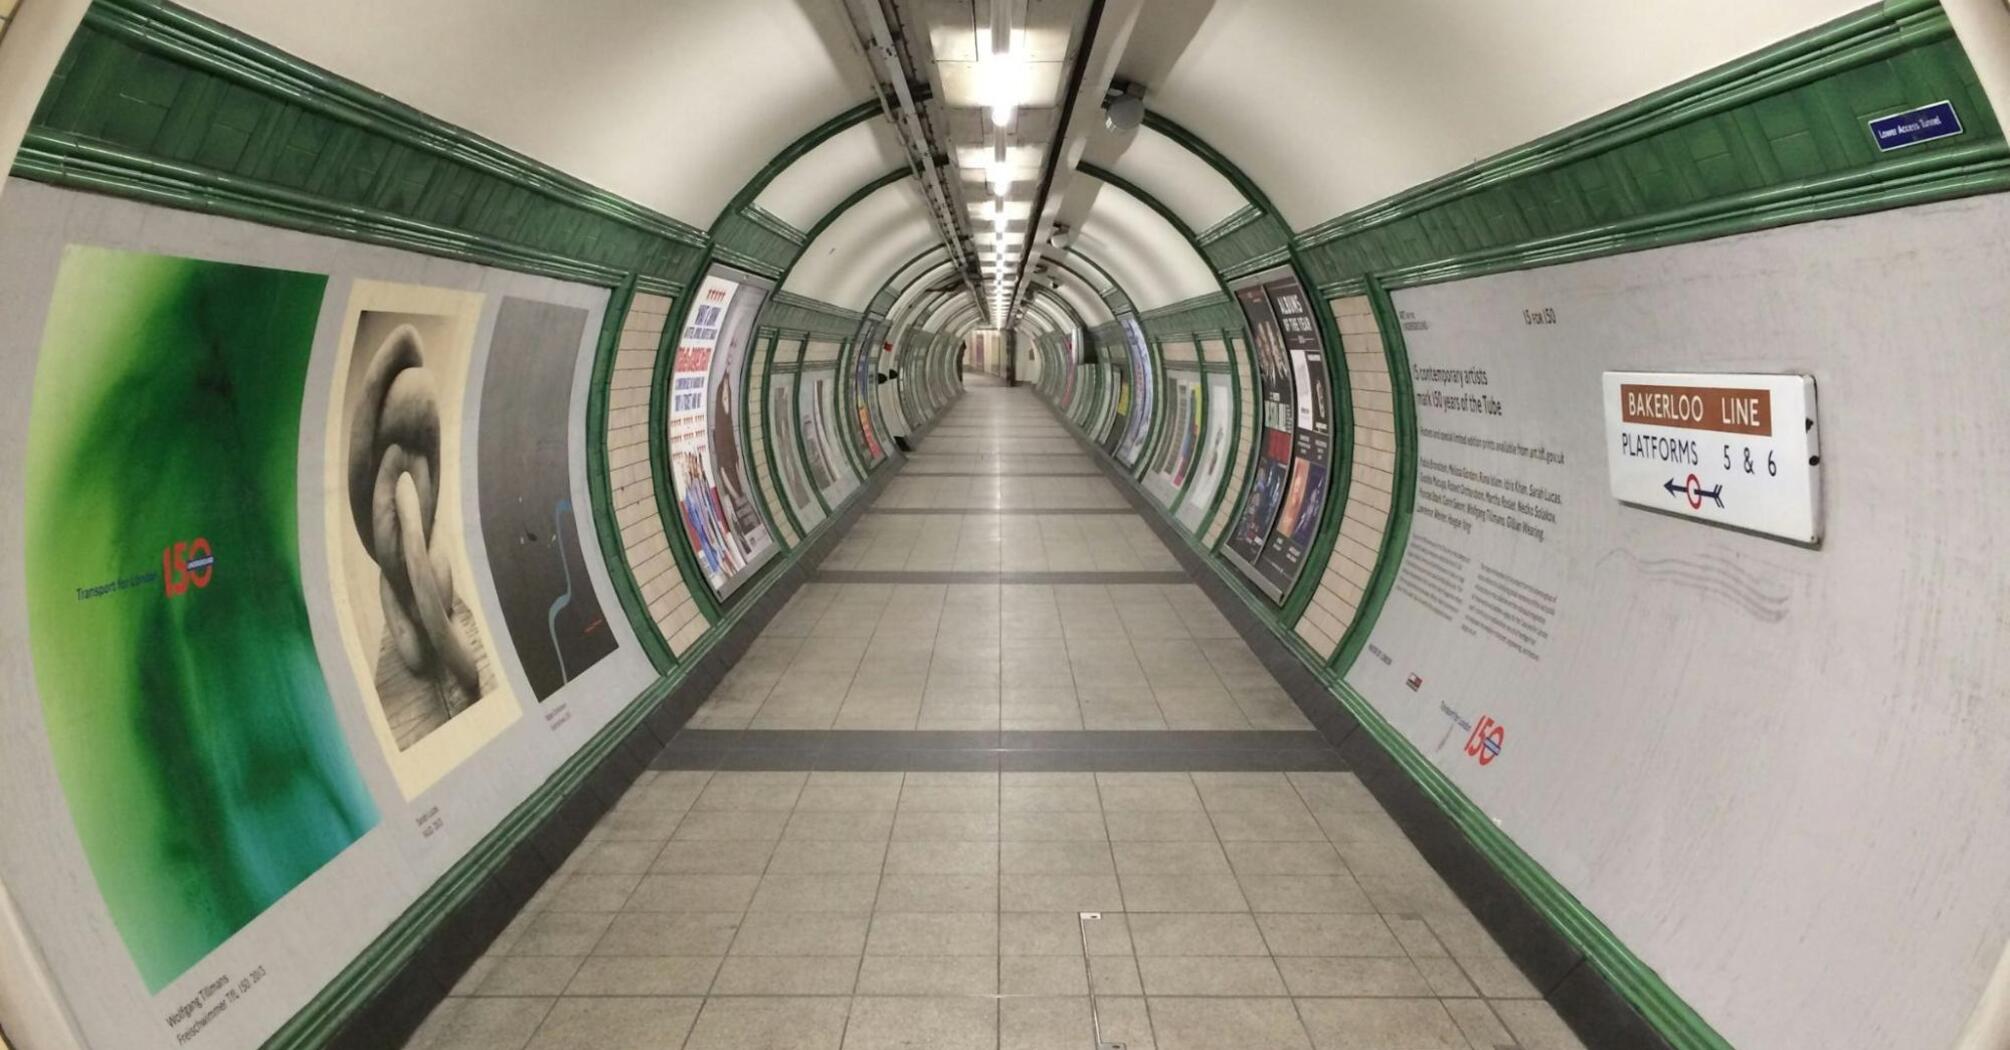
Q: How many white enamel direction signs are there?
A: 1